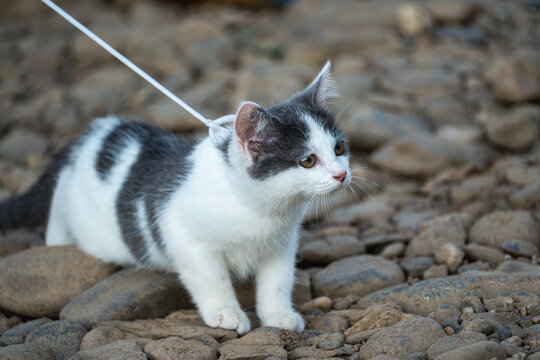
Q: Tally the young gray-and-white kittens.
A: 1